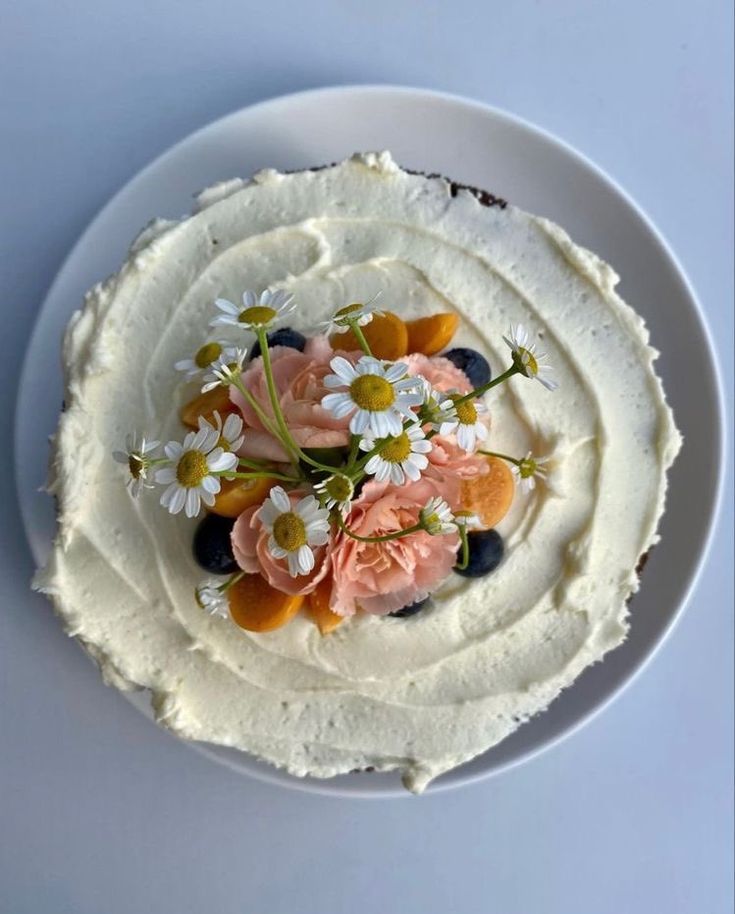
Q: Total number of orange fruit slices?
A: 7